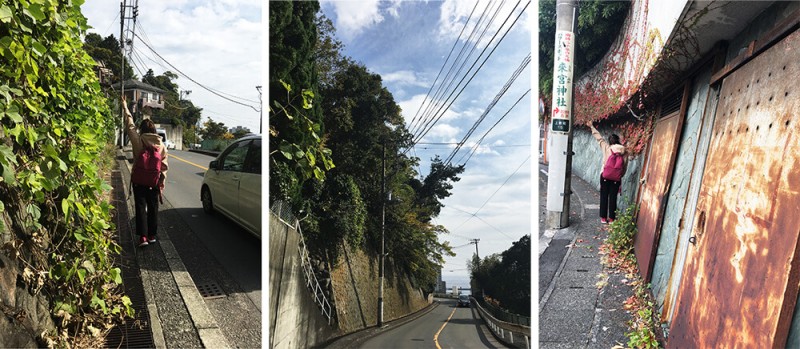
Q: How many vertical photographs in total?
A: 3